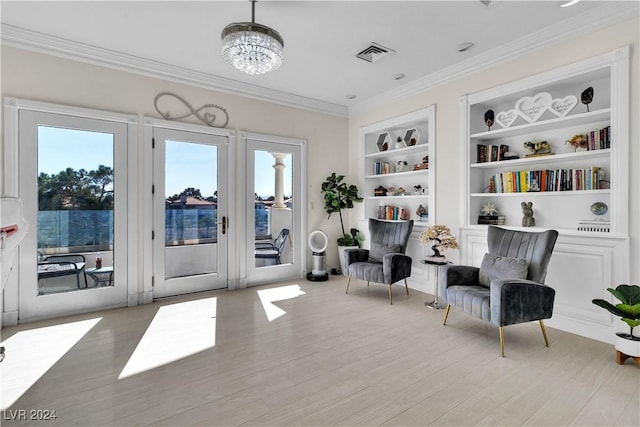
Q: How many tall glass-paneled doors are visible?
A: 3